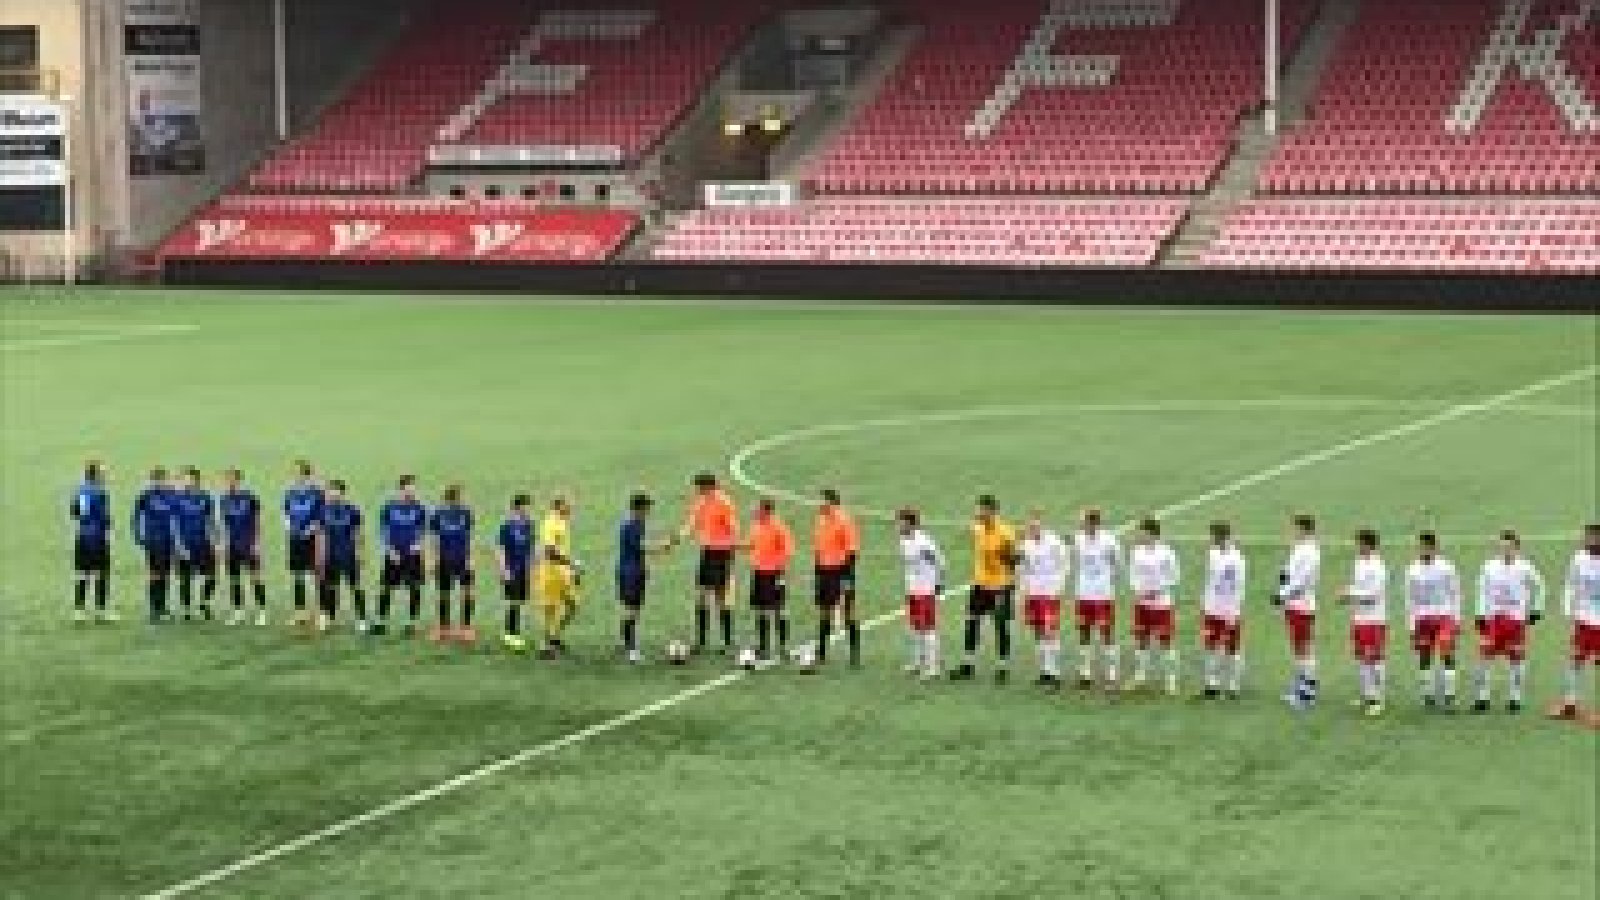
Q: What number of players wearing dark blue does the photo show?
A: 10